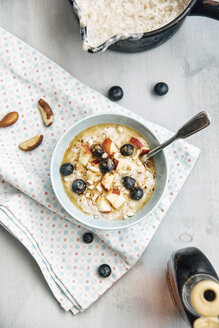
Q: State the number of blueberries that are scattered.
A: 4